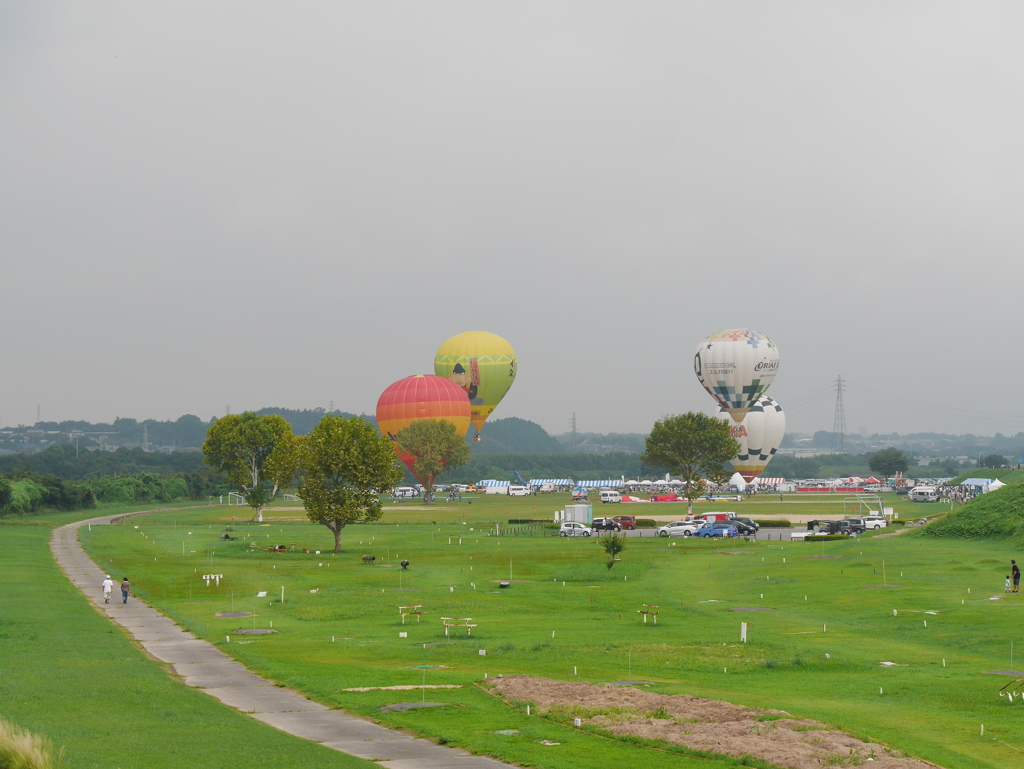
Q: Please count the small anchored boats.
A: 0